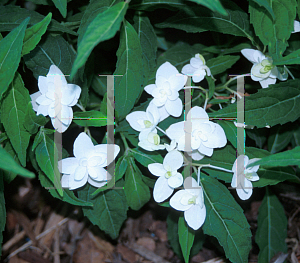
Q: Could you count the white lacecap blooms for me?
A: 11